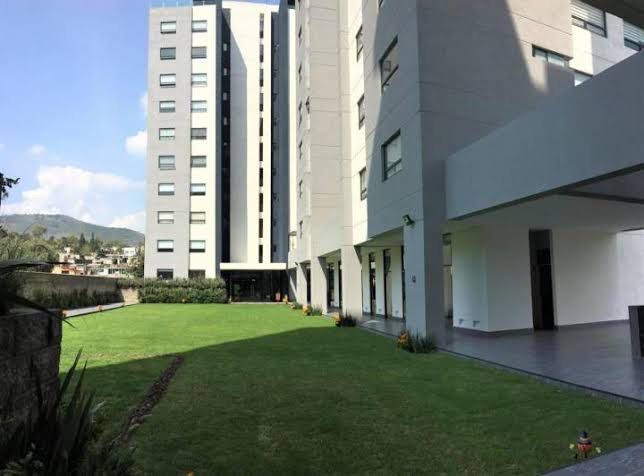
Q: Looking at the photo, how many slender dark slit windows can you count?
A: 10